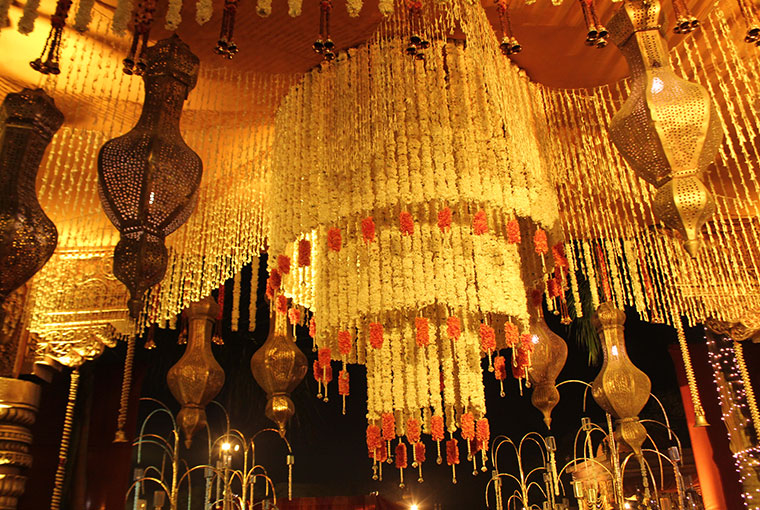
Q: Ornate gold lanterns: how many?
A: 7